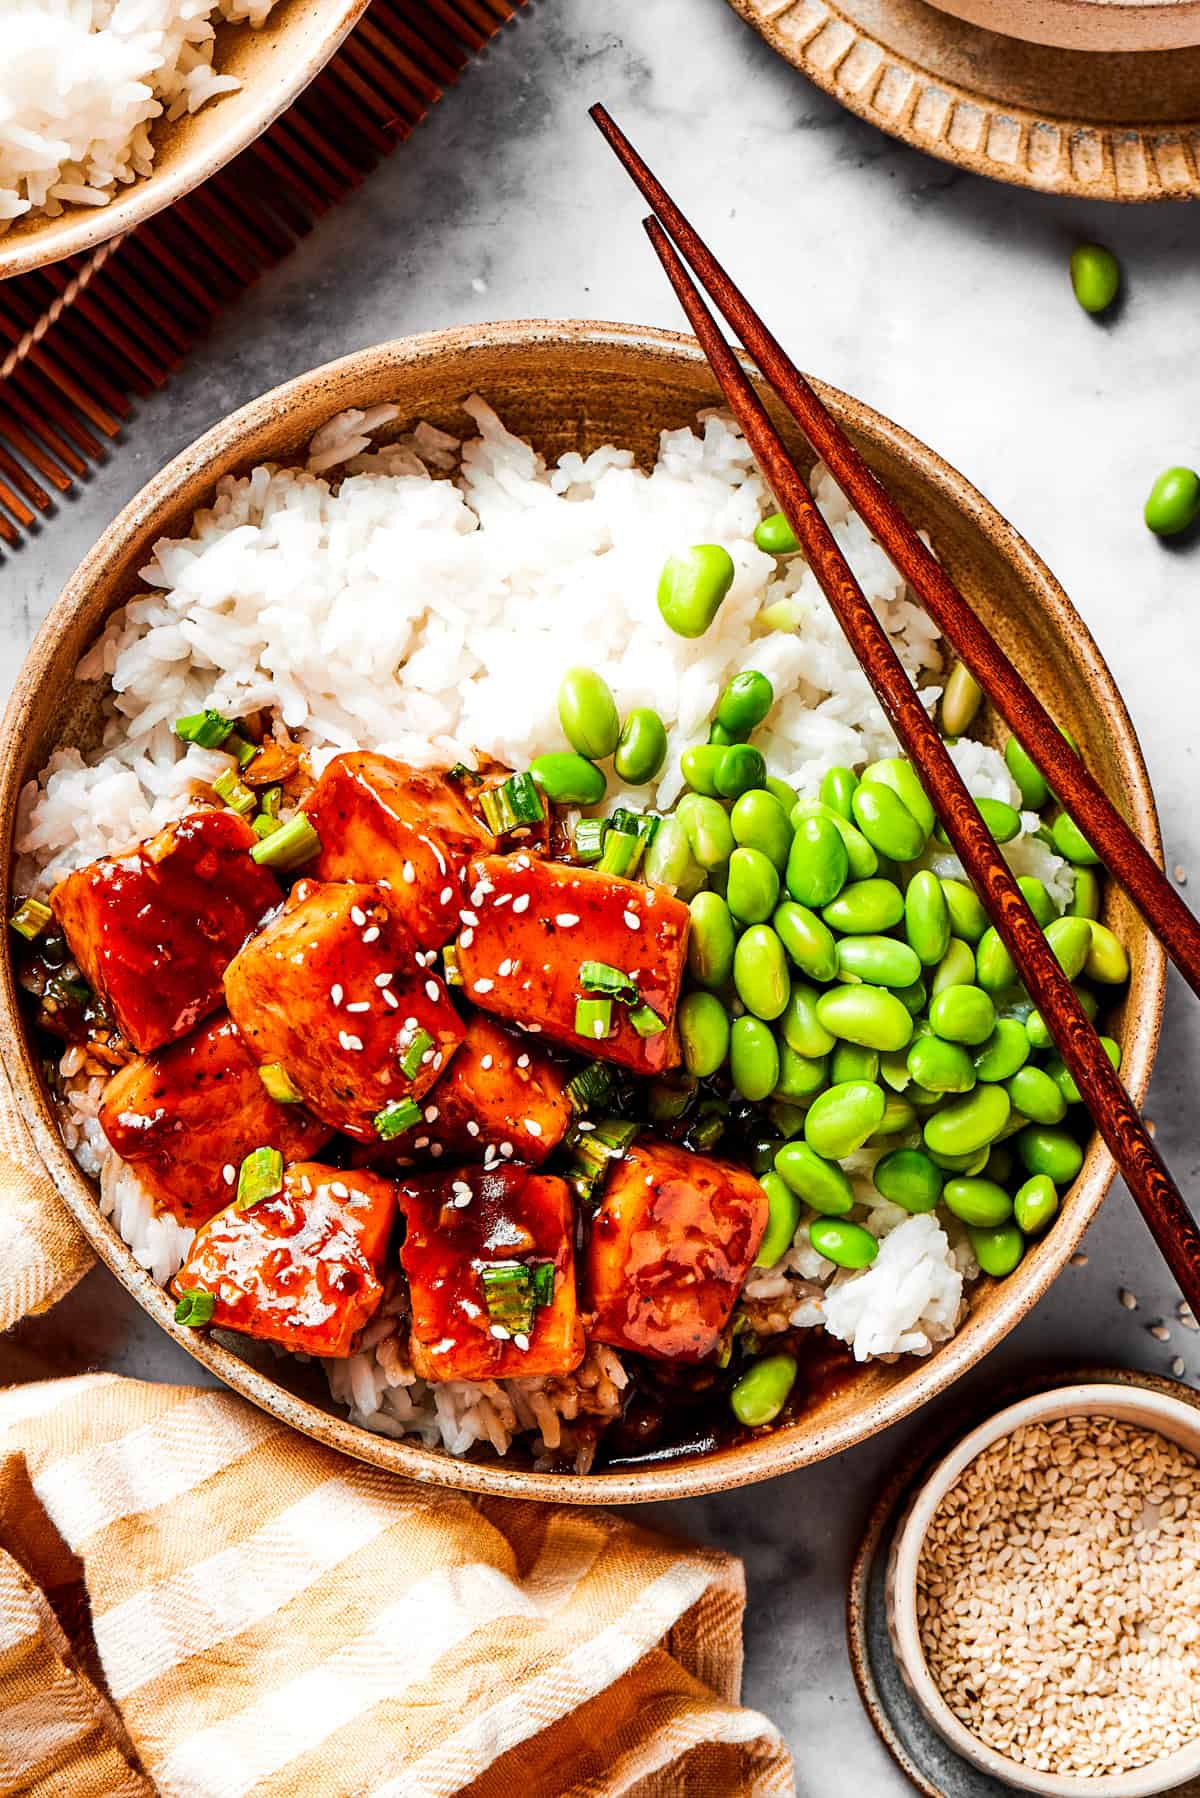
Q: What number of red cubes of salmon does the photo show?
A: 9